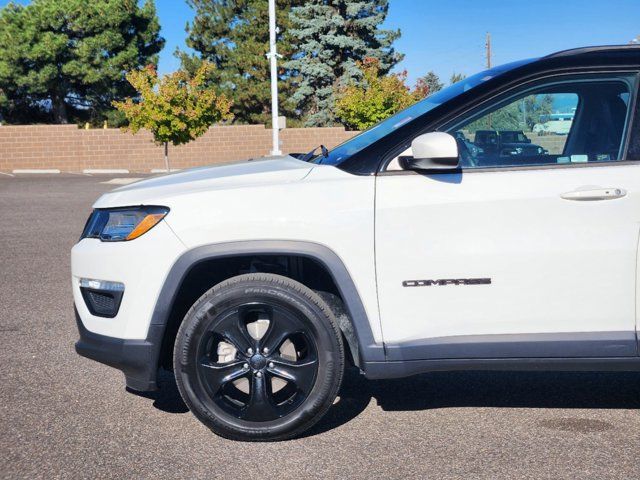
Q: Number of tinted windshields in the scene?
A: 1